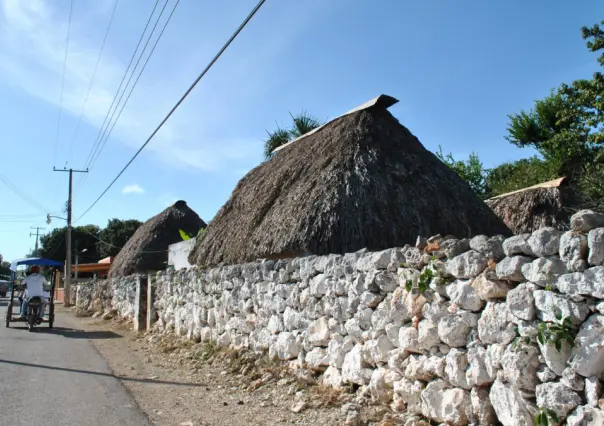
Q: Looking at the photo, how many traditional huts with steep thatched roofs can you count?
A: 3